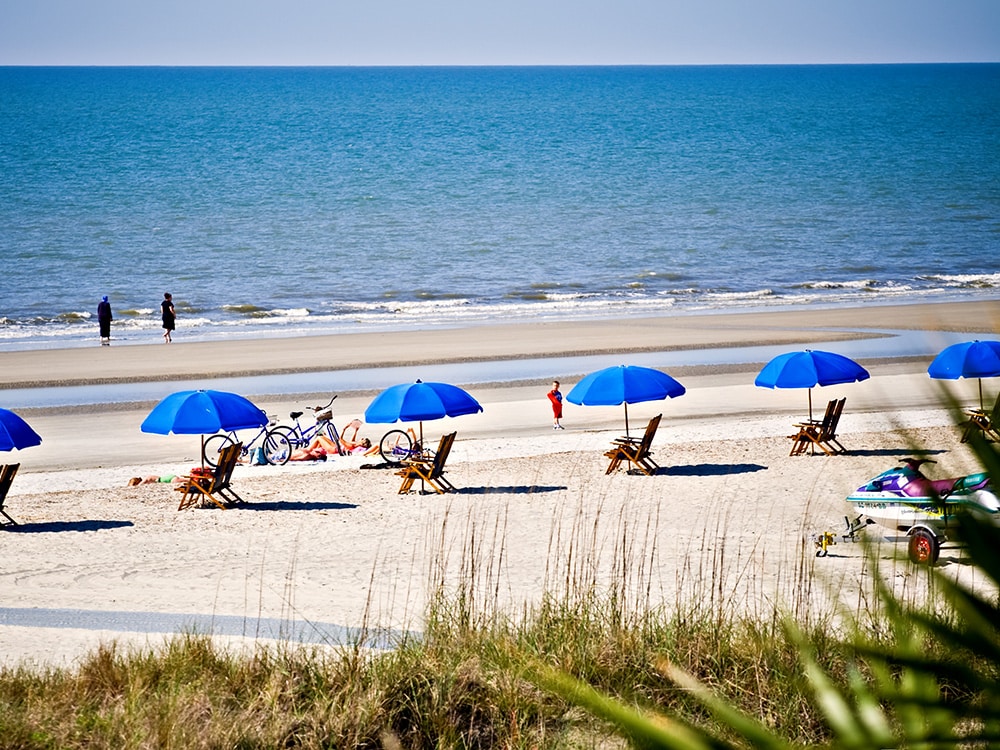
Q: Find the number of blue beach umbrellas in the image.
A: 6